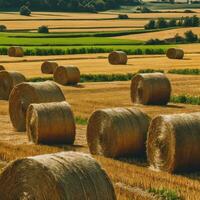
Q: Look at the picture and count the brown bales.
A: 13